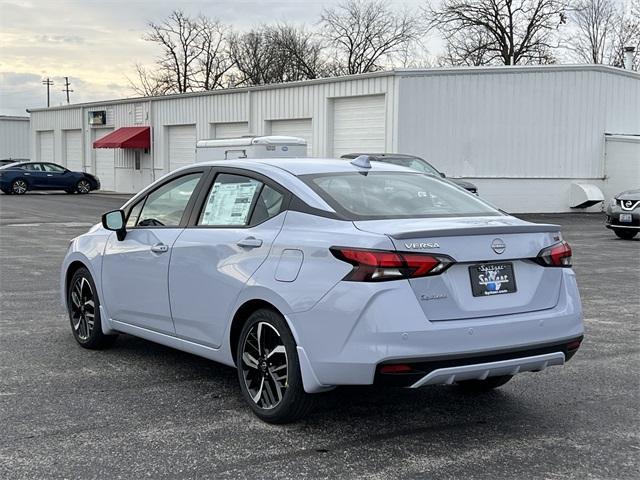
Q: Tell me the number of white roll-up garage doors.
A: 7